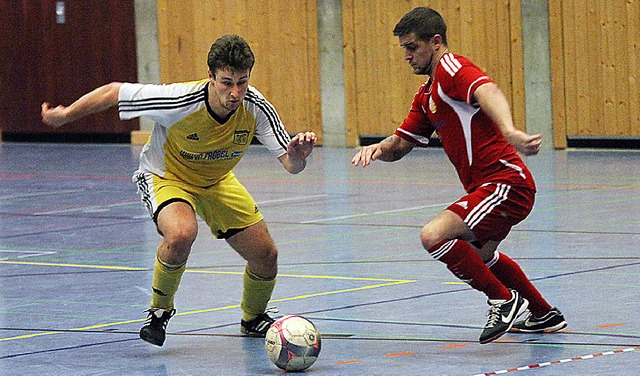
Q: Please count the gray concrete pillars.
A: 3